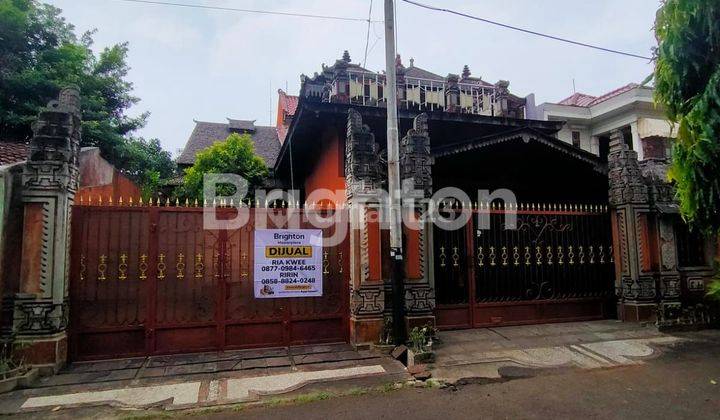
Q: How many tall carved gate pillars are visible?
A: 4